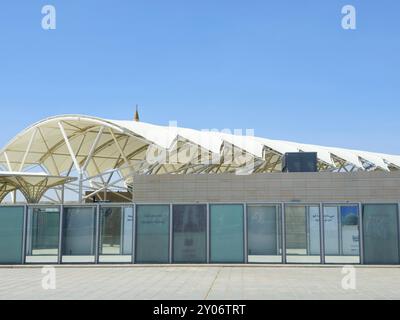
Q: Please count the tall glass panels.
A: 11